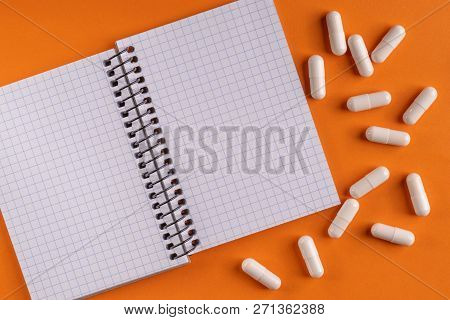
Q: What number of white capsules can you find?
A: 13